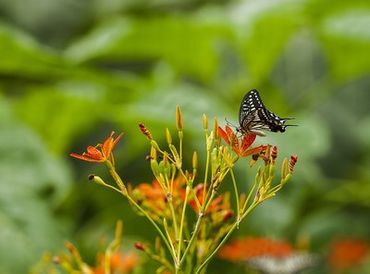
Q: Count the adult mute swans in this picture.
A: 0